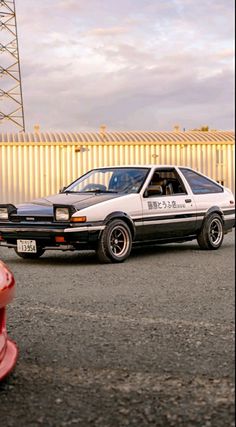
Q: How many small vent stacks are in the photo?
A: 3